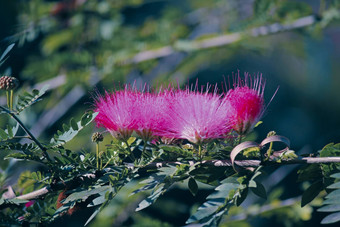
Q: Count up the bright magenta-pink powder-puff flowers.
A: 4